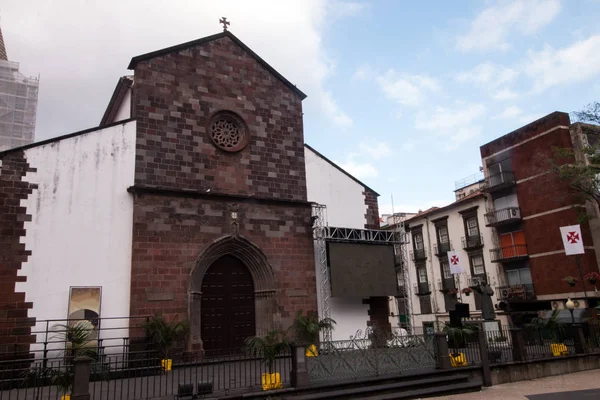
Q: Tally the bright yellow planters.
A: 6